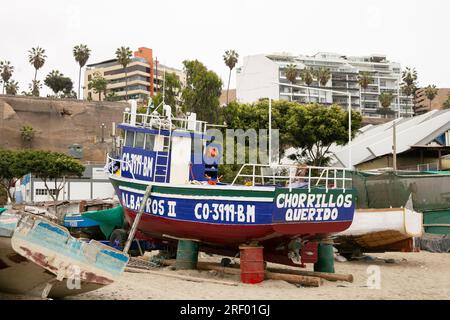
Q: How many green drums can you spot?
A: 2